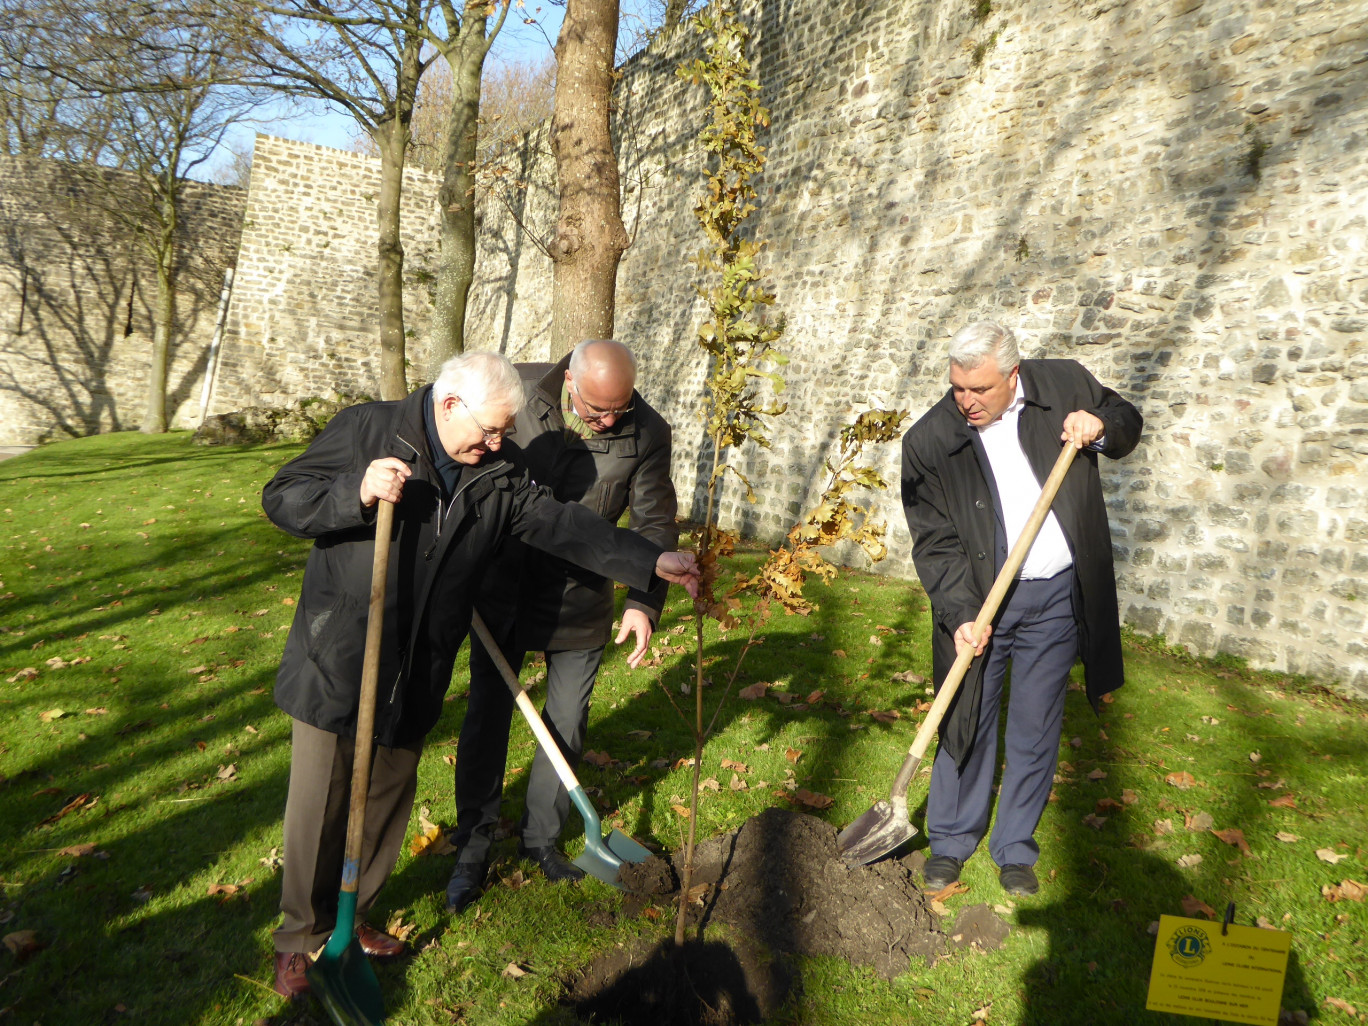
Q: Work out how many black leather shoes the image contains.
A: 4